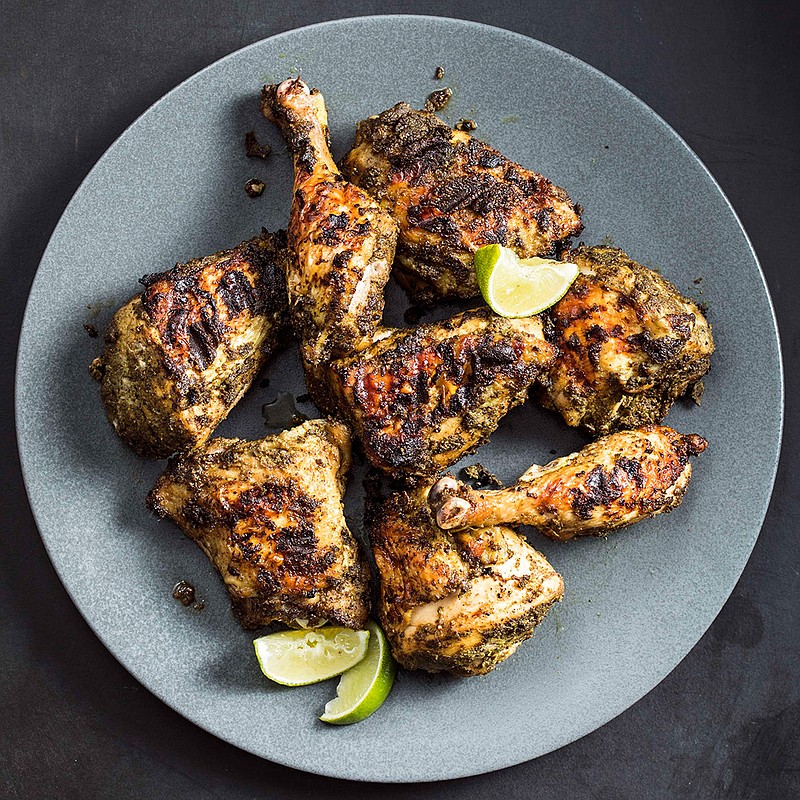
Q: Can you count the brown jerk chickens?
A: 8